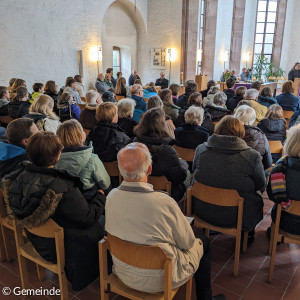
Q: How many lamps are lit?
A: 5